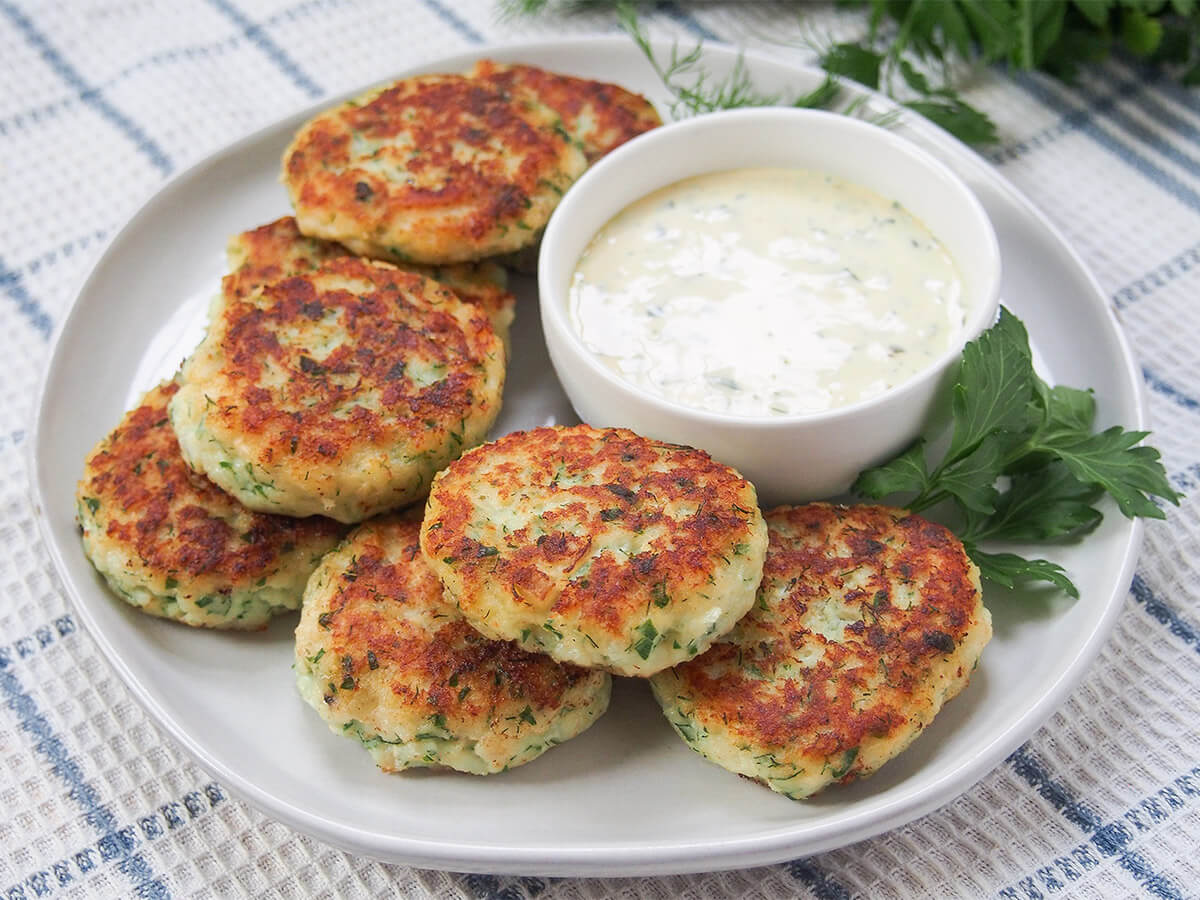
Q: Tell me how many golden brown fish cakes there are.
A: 8